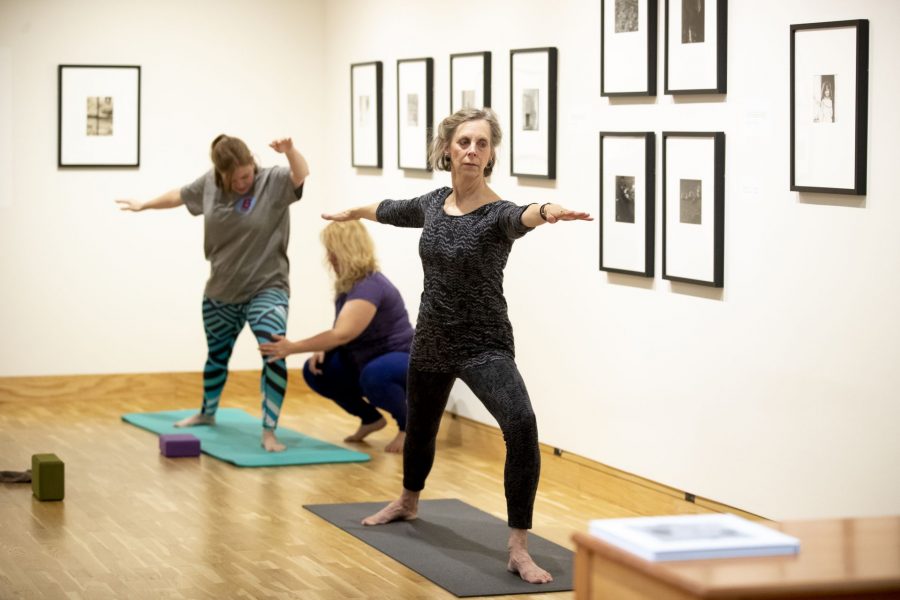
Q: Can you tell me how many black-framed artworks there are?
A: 10